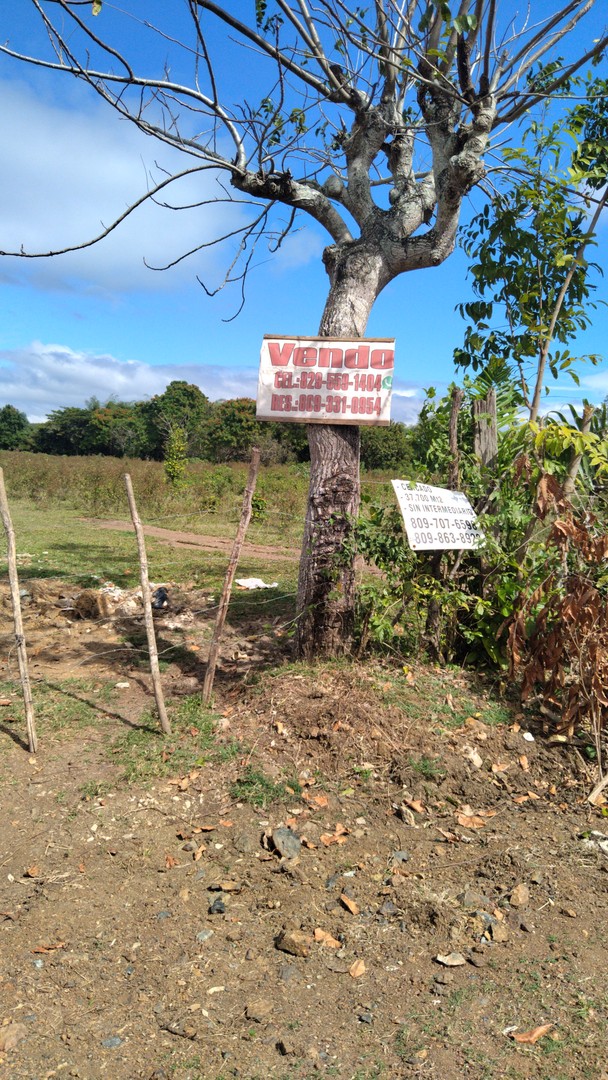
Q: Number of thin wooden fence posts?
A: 3